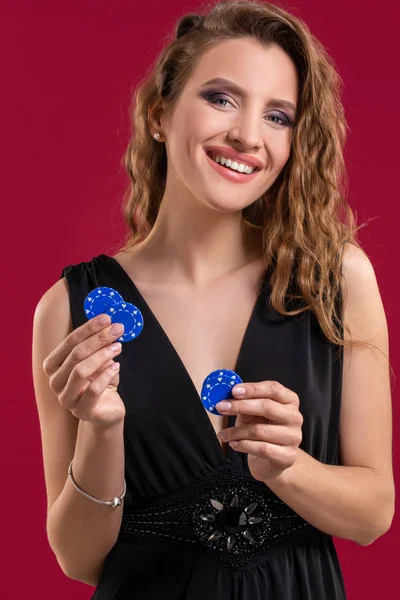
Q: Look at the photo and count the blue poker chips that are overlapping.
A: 4